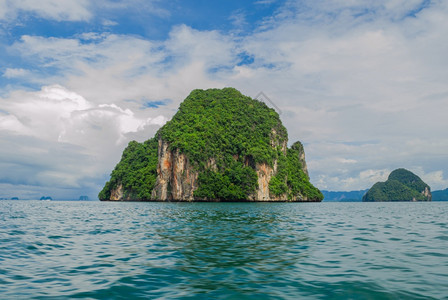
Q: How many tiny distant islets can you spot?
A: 3